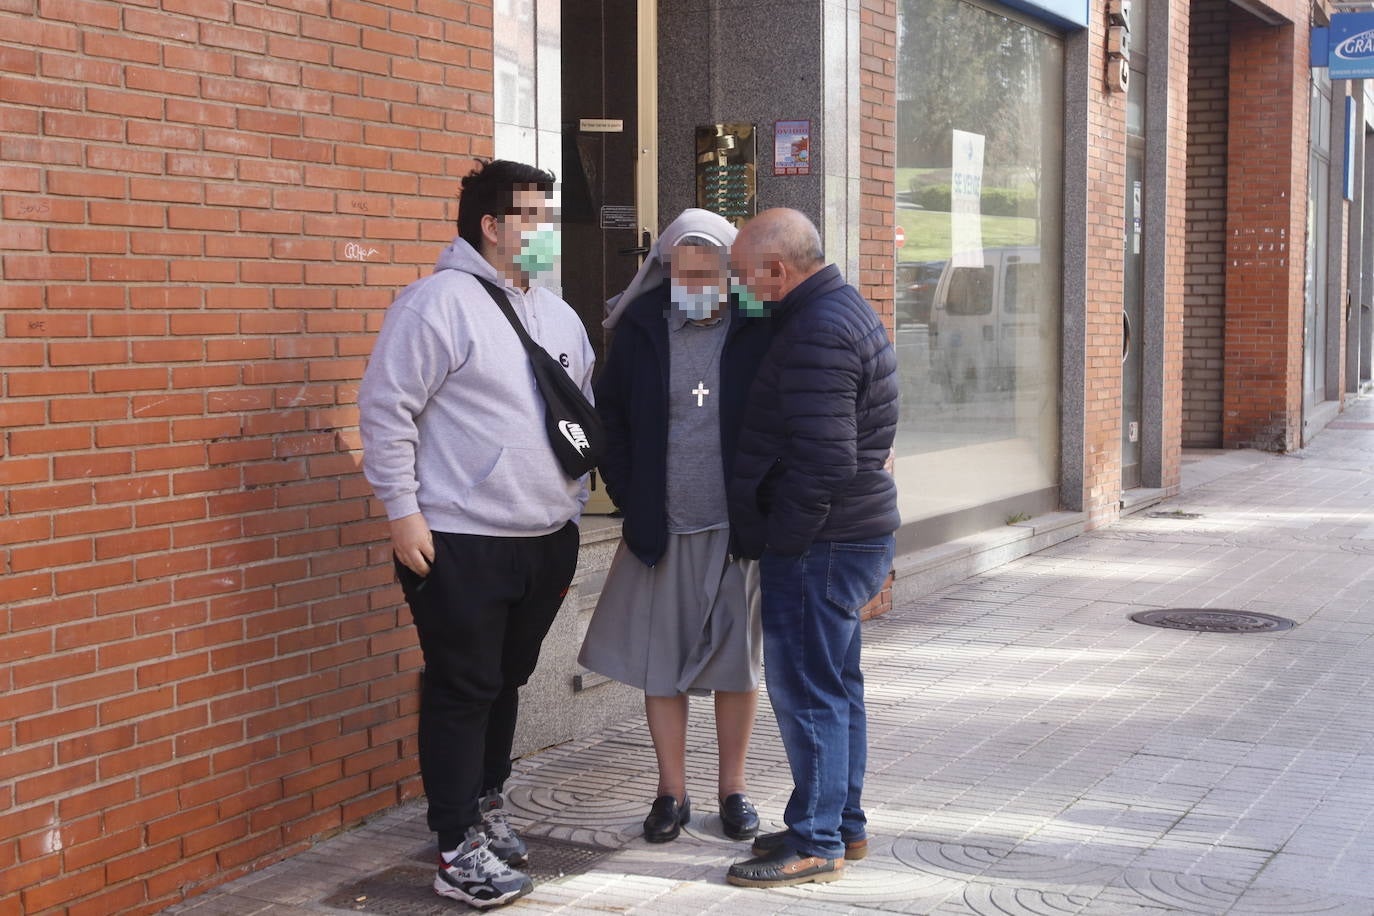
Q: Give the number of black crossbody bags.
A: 1